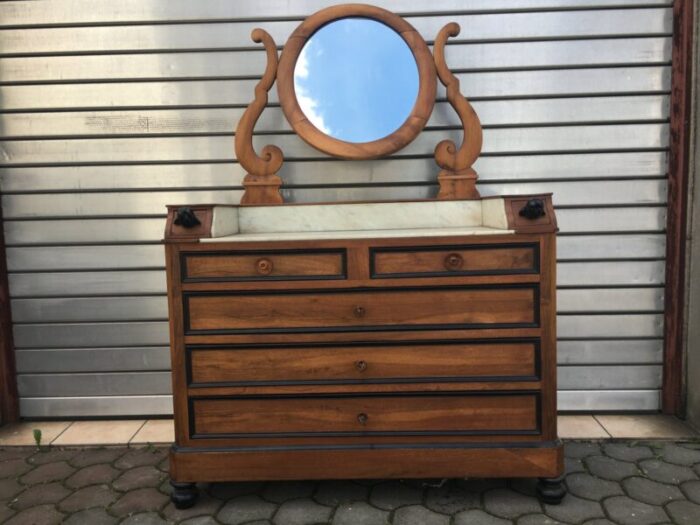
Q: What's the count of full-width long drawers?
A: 3